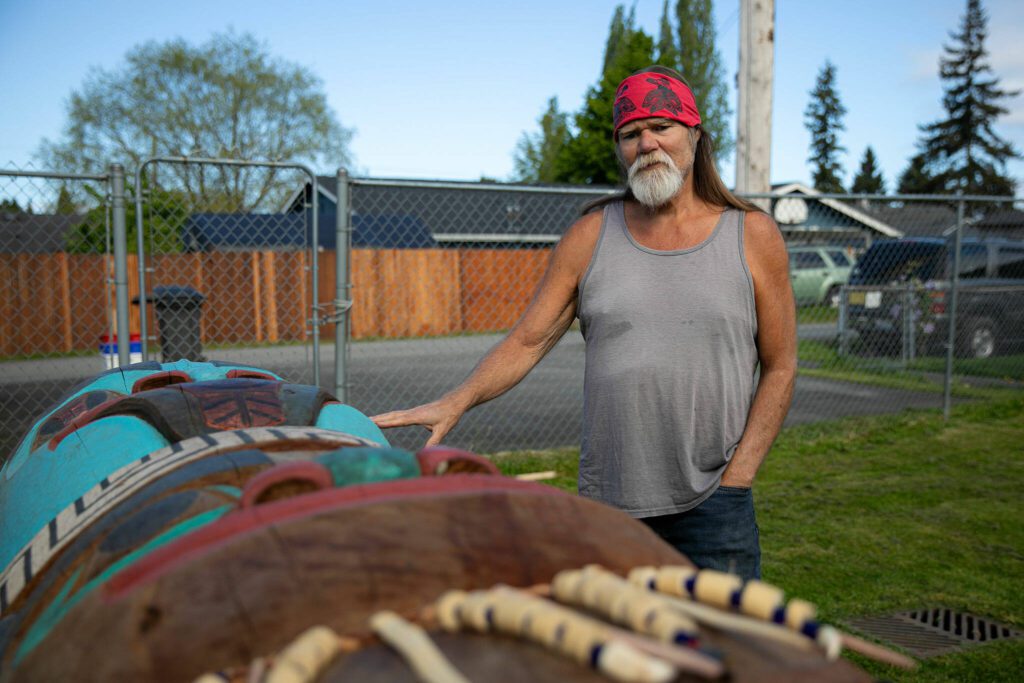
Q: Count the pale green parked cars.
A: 1